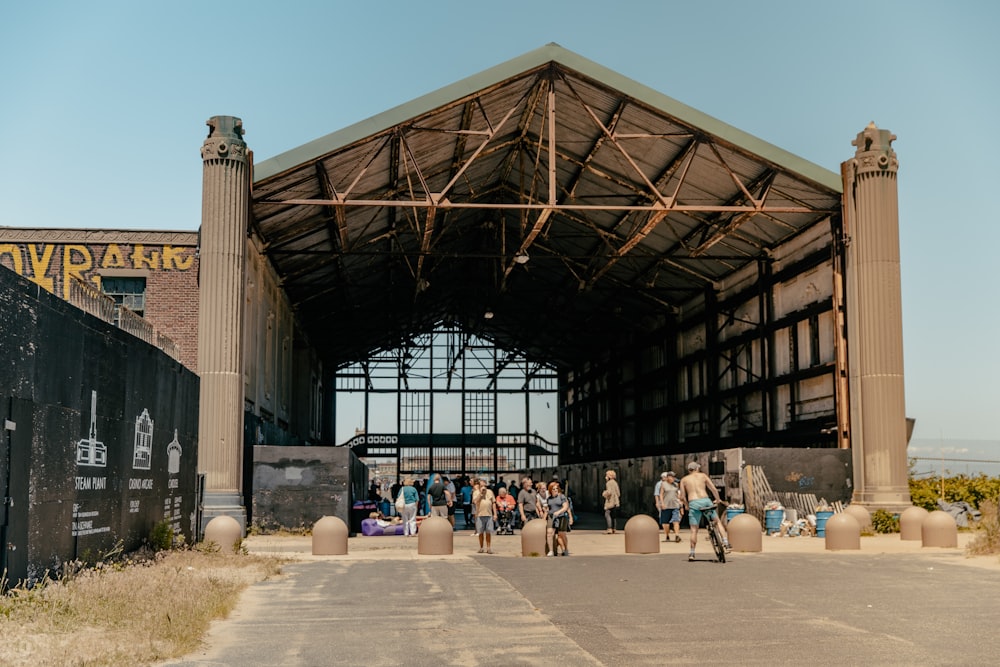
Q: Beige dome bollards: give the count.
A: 10